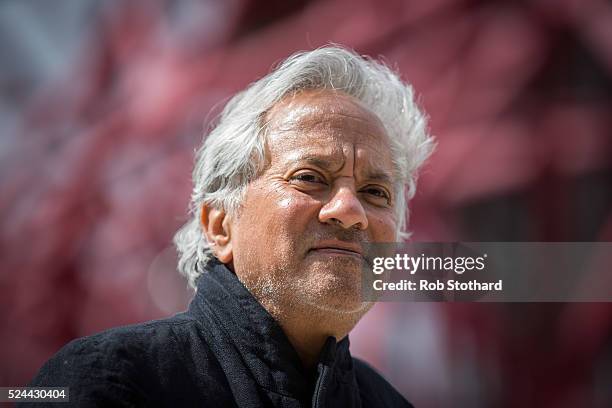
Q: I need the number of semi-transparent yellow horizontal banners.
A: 0